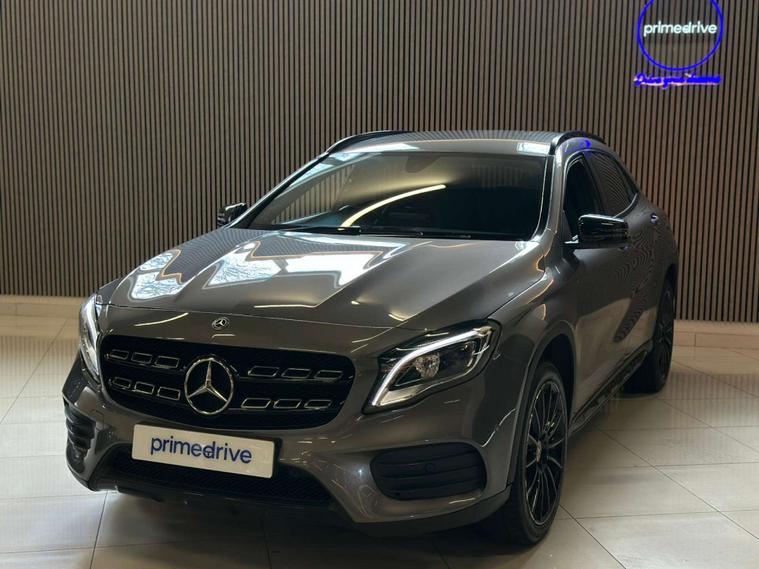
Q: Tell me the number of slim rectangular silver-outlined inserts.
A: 12